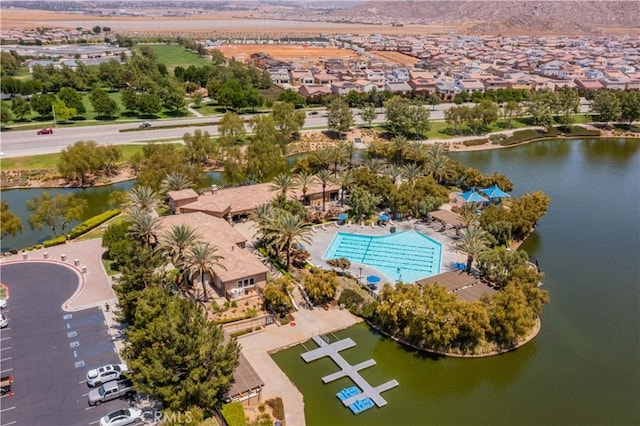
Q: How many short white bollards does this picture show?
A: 5